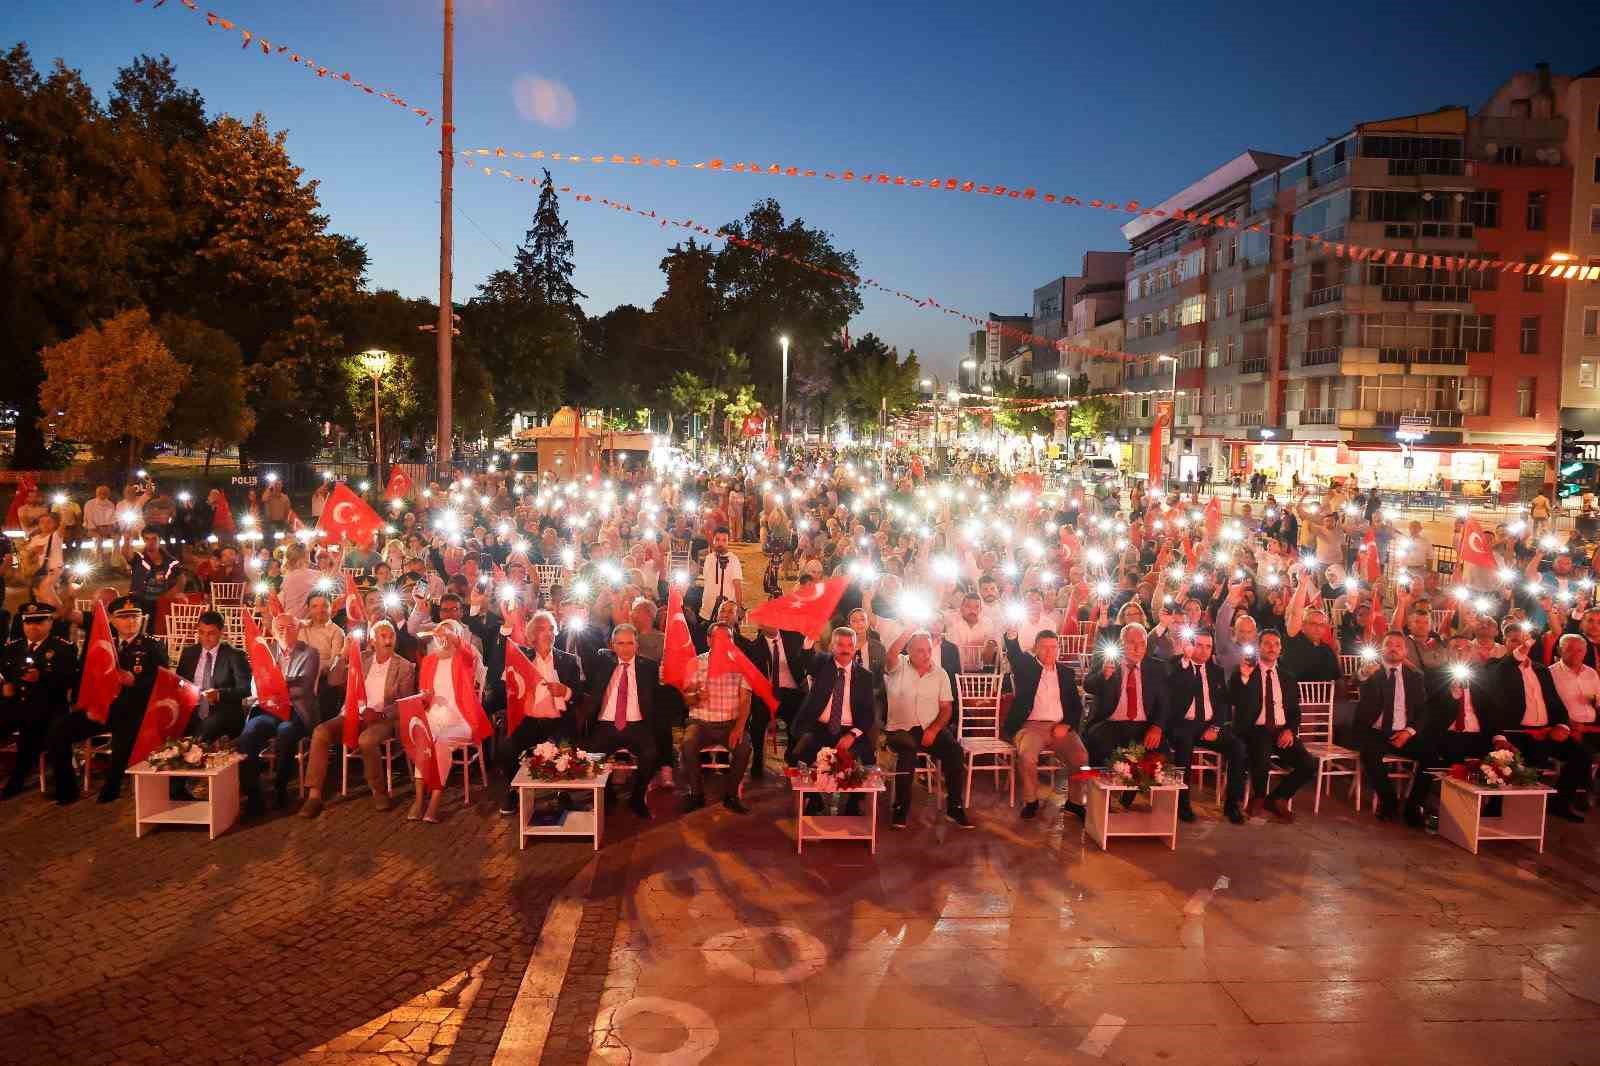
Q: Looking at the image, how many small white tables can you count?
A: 5